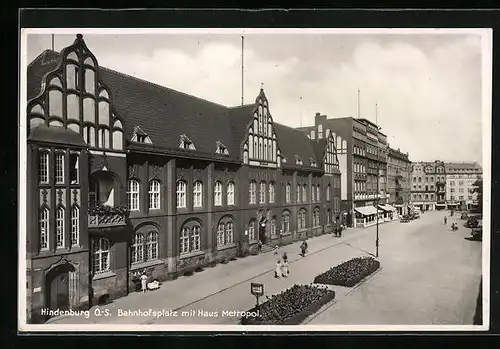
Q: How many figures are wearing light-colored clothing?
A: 3